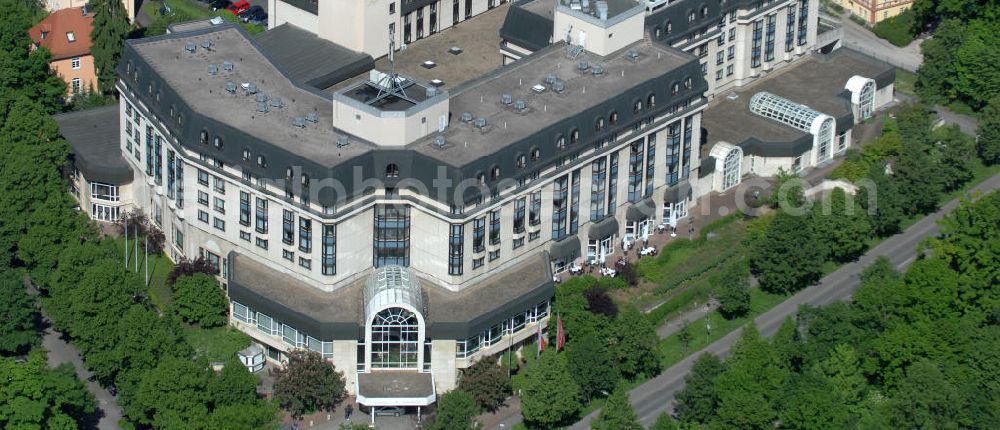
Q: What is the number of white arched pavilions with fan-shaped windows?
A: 4